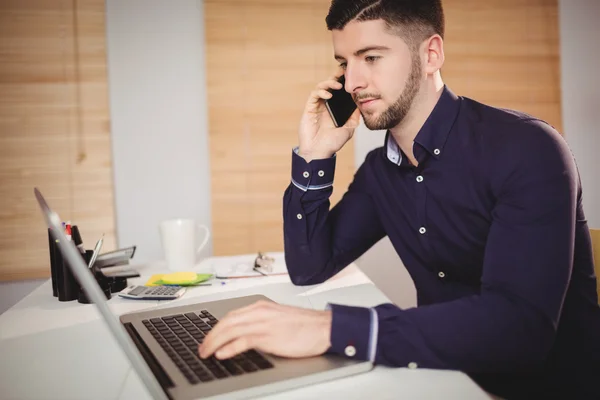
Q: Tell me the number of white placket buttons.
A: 3